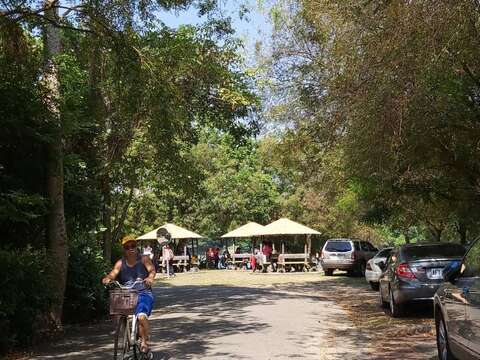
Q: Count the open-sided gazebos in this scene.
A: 3